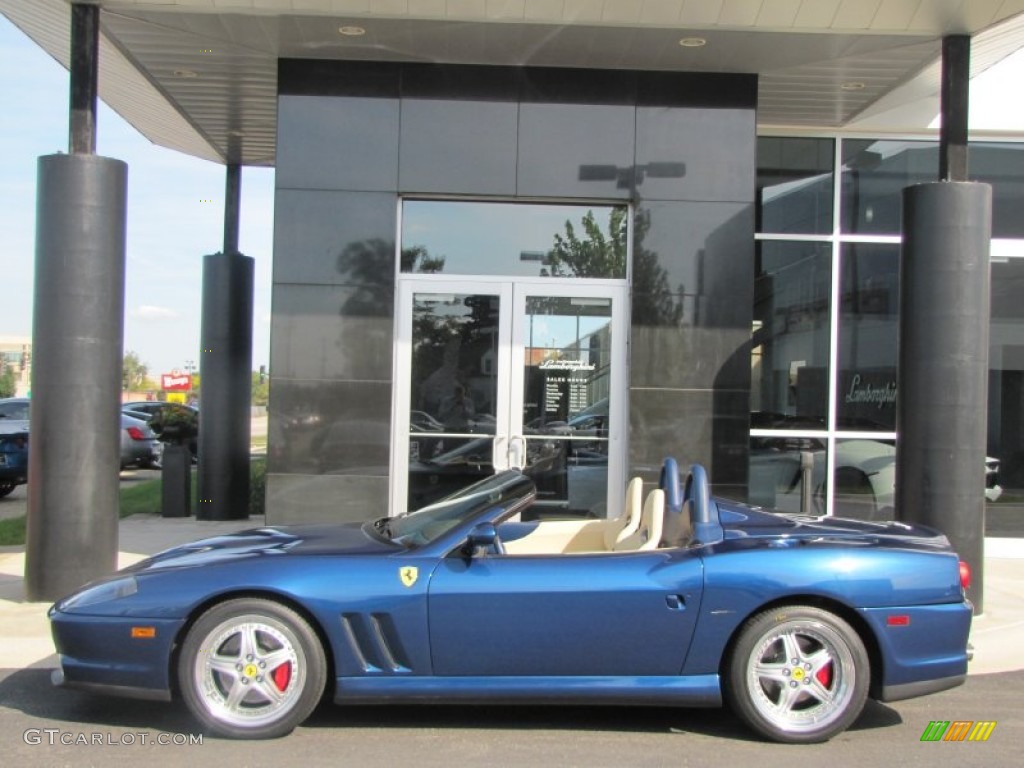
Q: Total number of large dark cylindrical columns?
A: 3